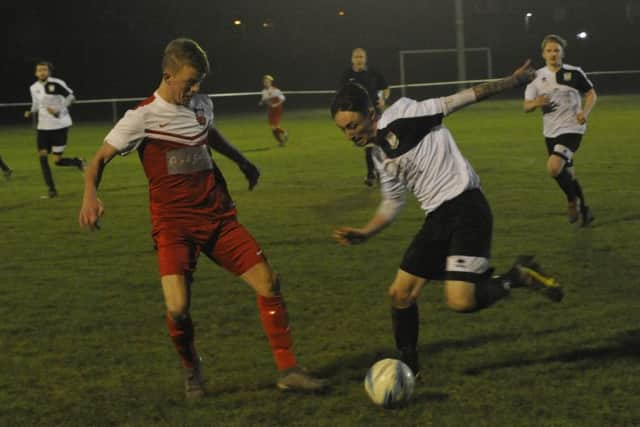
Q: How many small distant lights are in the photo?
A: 5